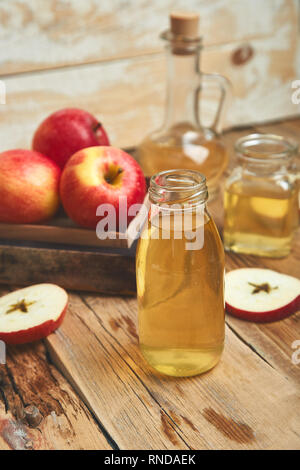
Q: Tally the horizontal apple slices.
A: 2